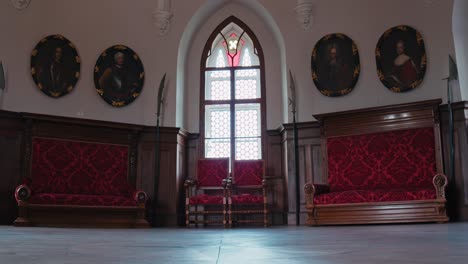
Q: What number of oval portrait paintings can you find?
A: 4